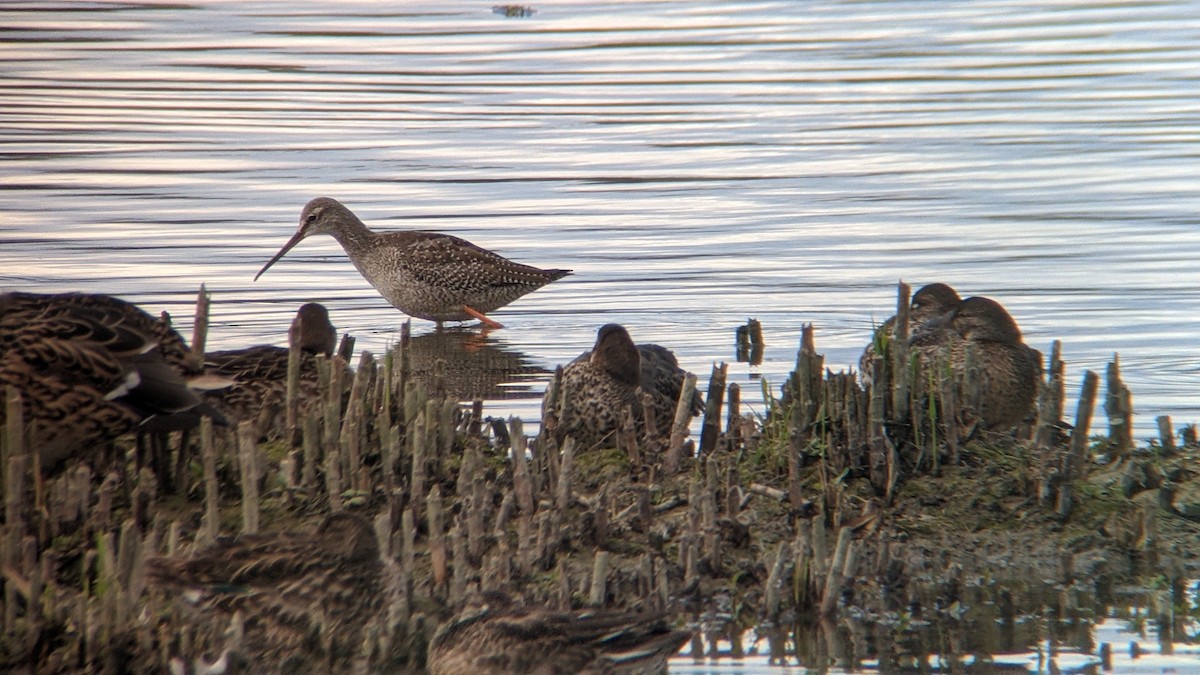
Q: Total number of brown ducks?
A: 7